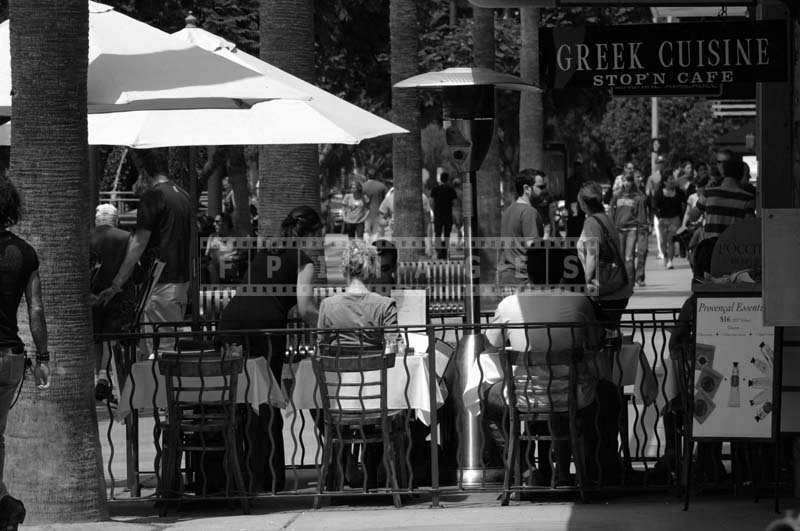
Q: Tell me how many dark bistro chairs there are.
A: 3